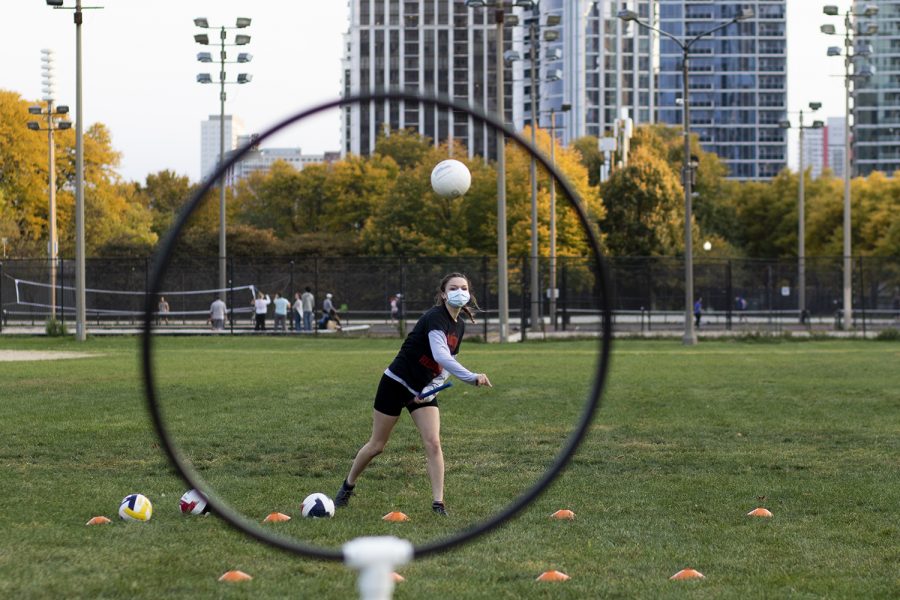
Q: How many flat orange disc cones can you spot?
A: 9